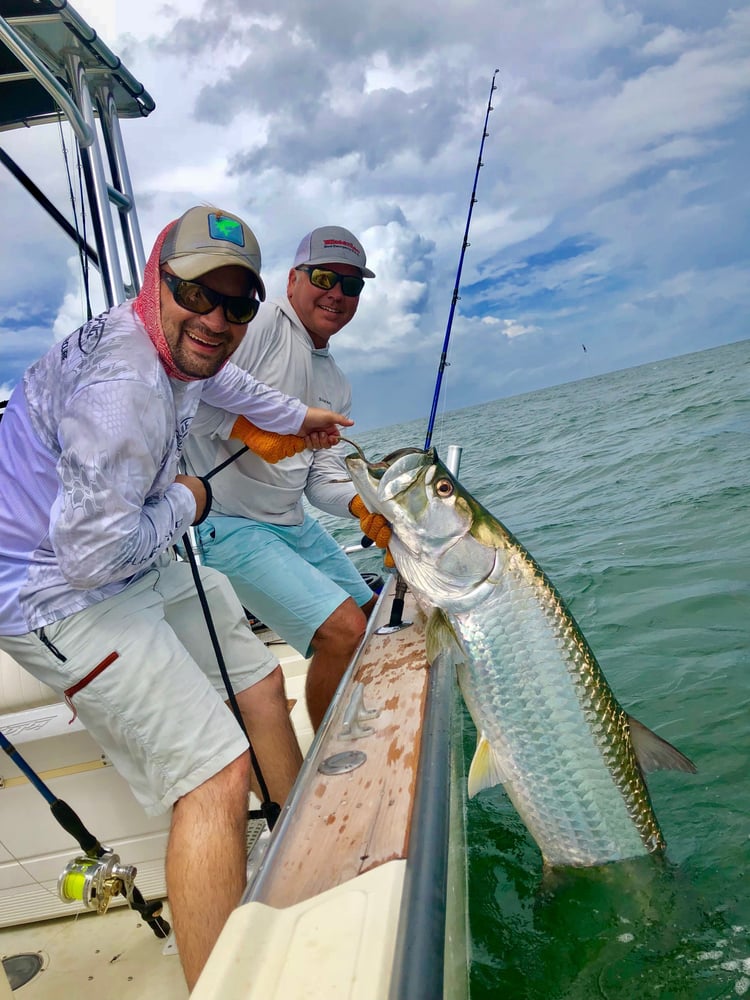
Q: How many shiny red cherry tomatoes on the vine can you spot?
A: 0